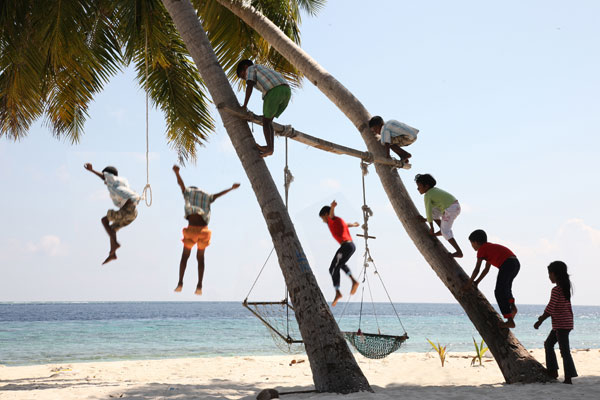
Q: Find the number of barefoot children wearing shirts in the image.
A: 8